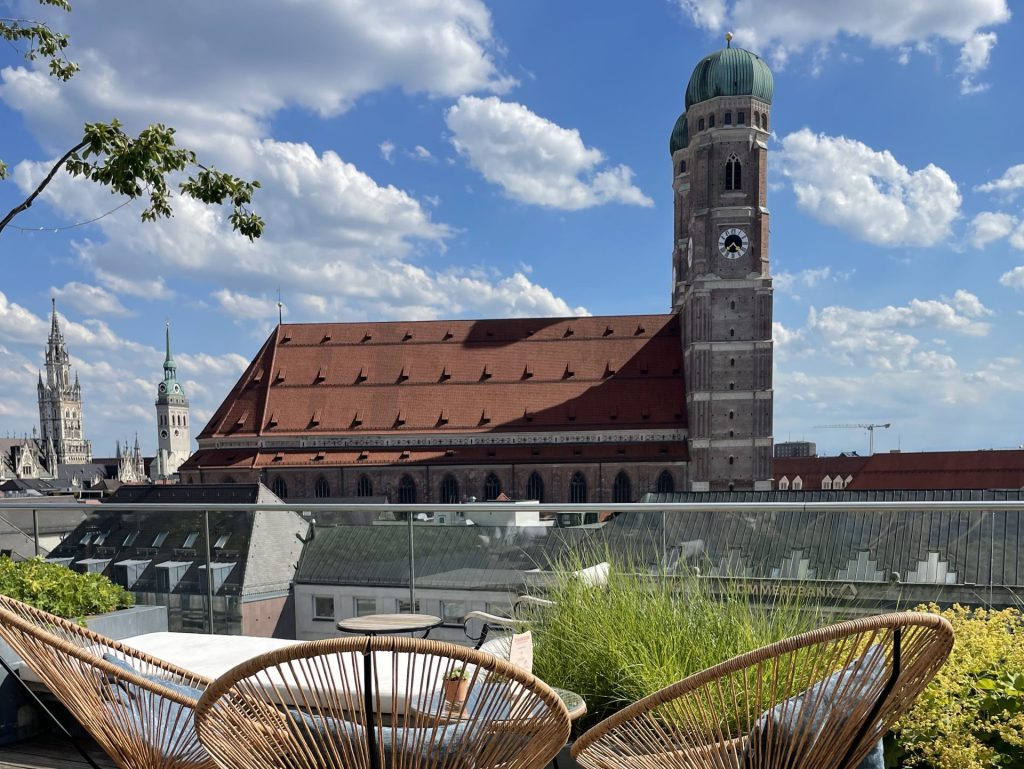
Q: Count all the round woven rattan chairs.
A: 3